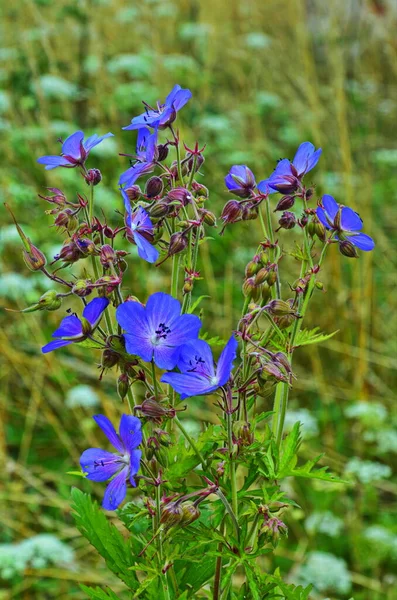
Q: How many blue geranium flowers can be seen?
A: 11